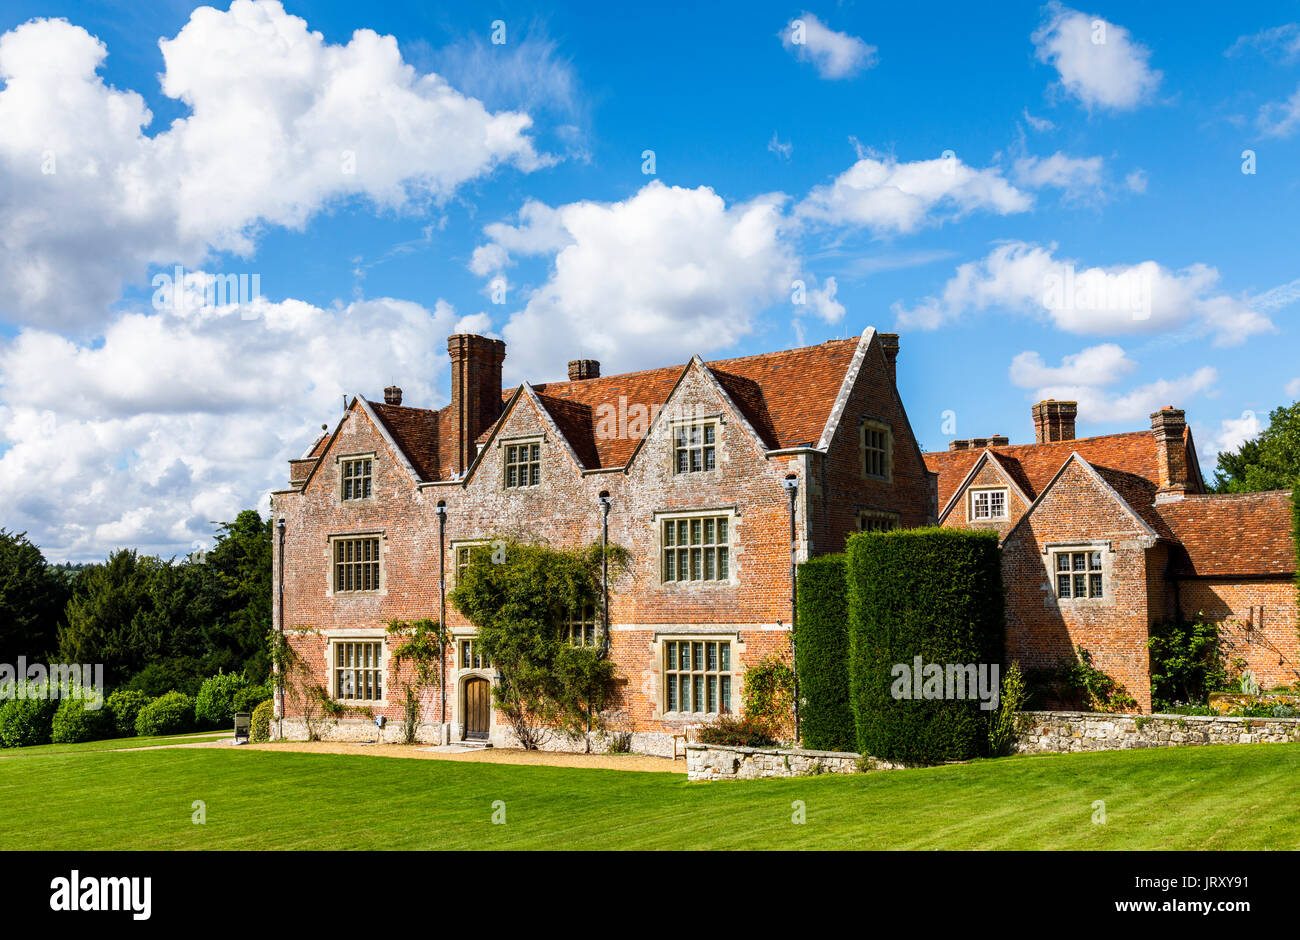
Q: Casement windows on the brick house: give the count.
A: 14